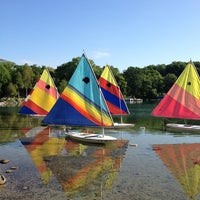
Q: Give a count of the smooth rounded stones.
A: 4